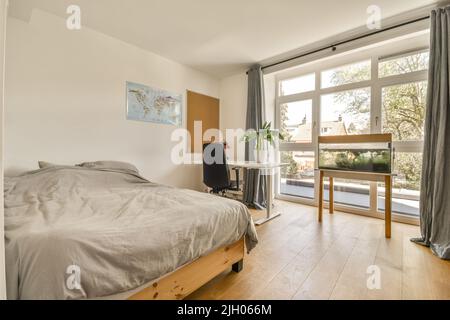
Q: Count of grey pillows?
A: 2